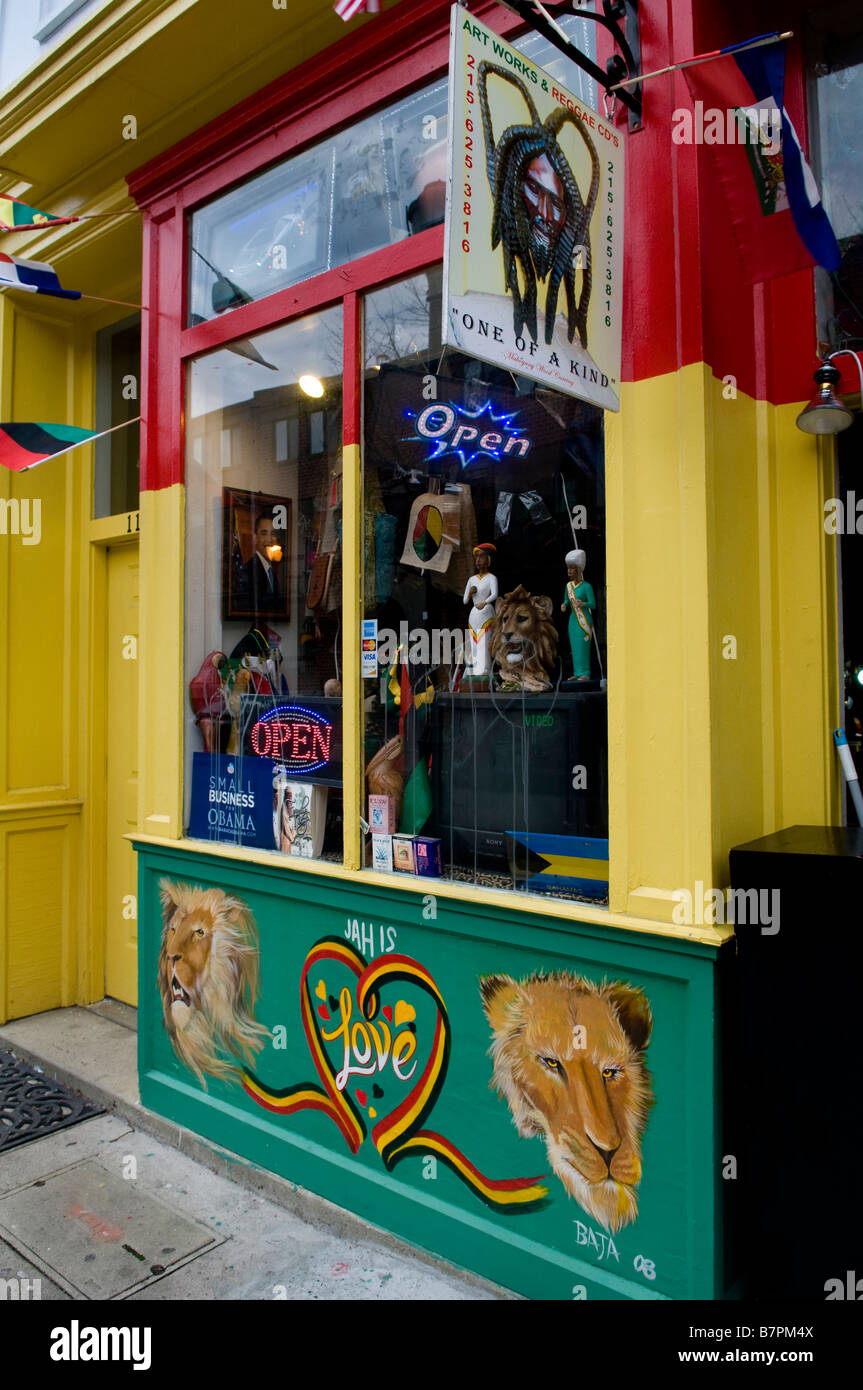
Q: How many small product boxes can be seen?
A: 4